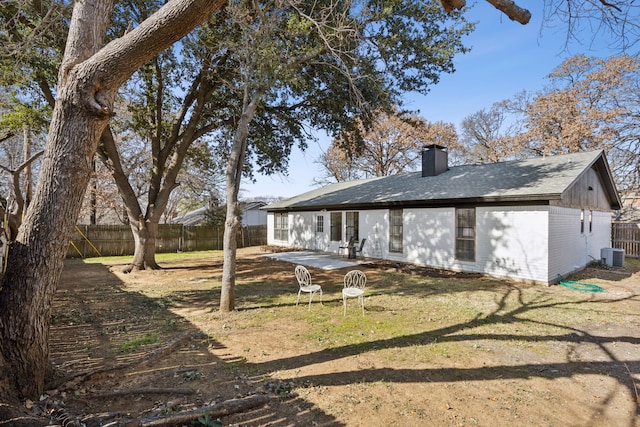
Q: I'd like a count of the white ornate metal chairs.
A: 2